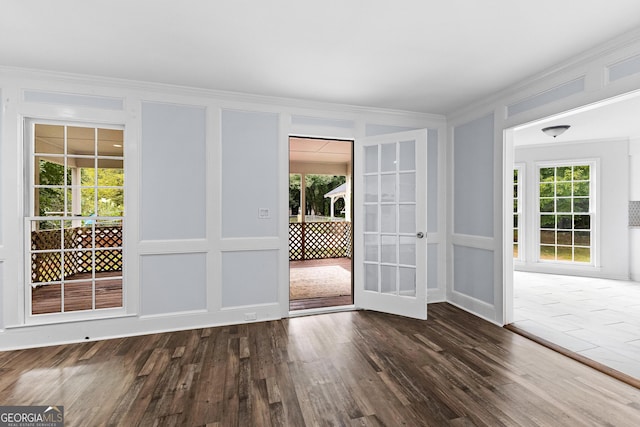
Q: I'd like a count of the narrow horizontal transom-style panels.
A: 4